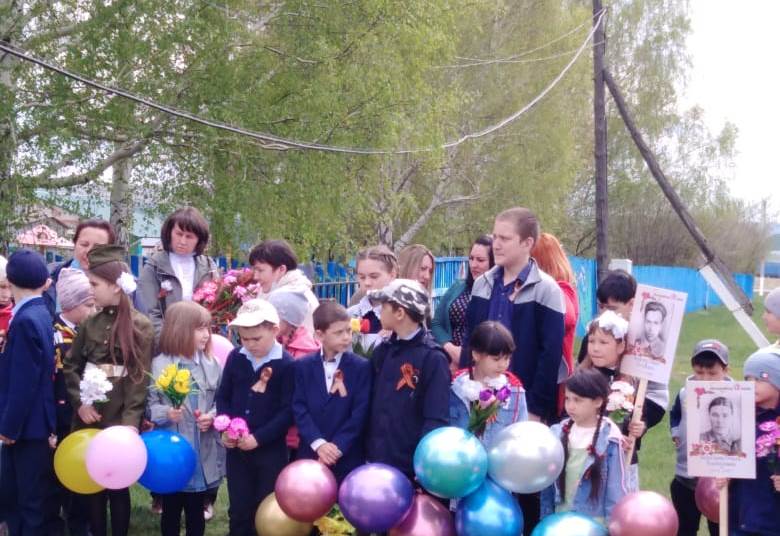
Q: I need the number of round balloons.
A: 14